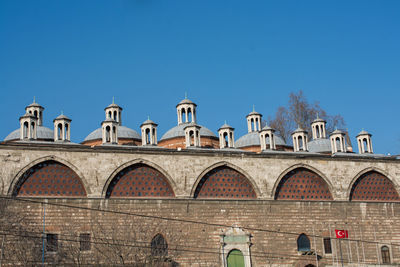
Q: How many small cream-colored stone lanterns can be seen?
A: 15